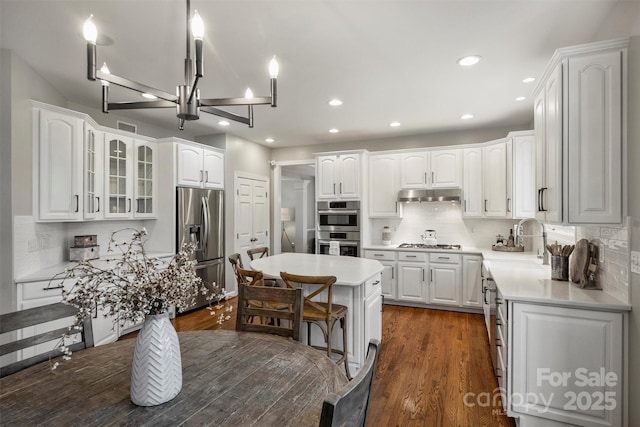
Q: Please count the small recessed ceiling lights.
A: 10